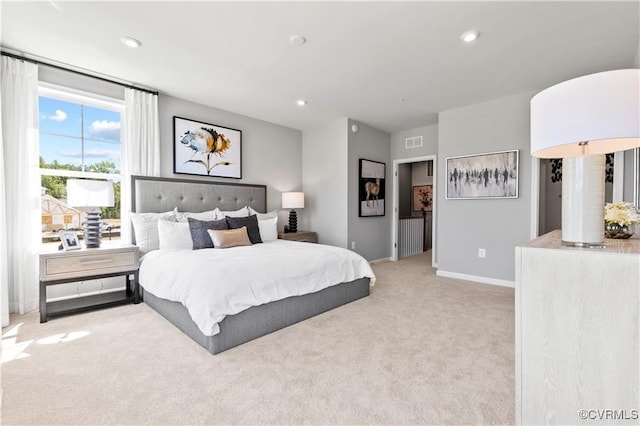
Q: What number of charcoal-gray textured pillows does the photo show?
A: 2